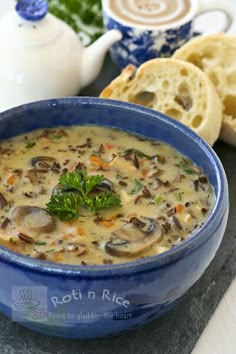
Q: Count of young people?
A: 0